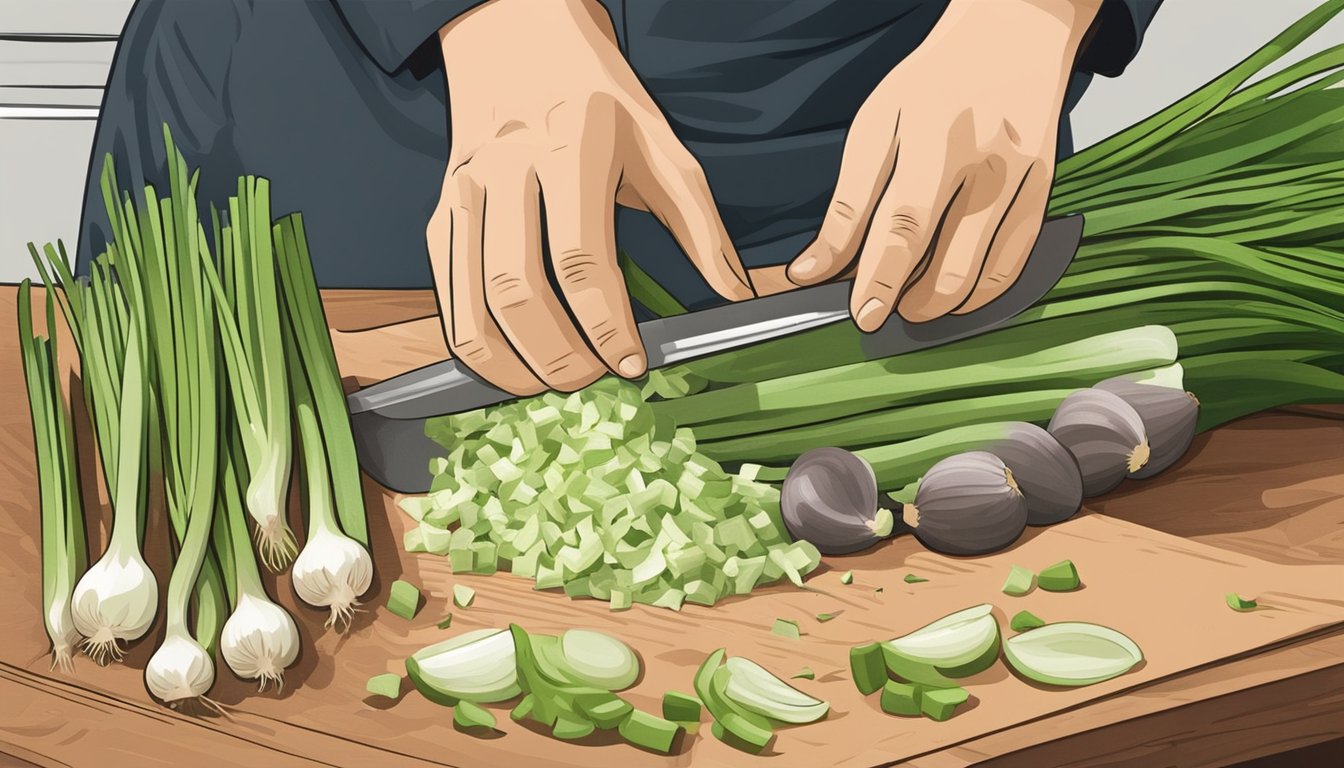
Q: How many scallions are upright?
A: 6